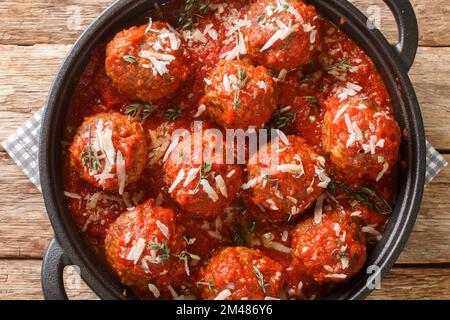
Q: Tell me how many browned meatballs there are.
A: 10